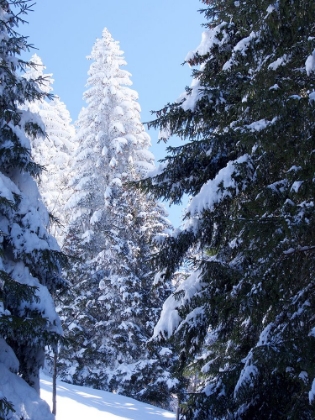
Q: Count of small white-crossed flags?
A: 0